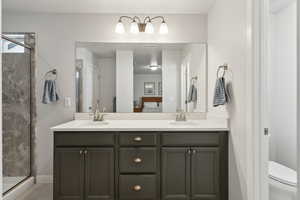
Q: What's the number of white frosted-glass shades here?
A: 4